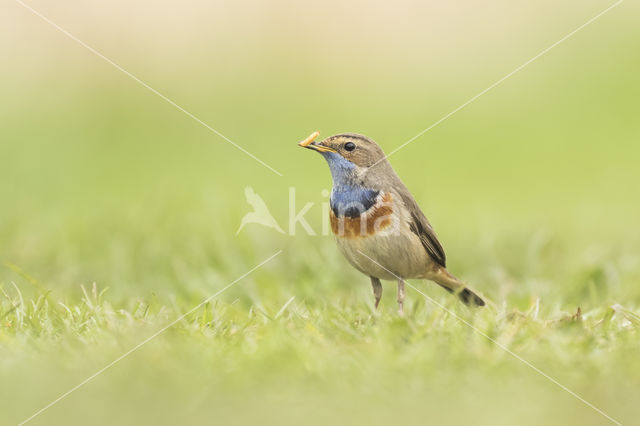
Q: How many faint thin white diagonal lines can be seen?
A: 4